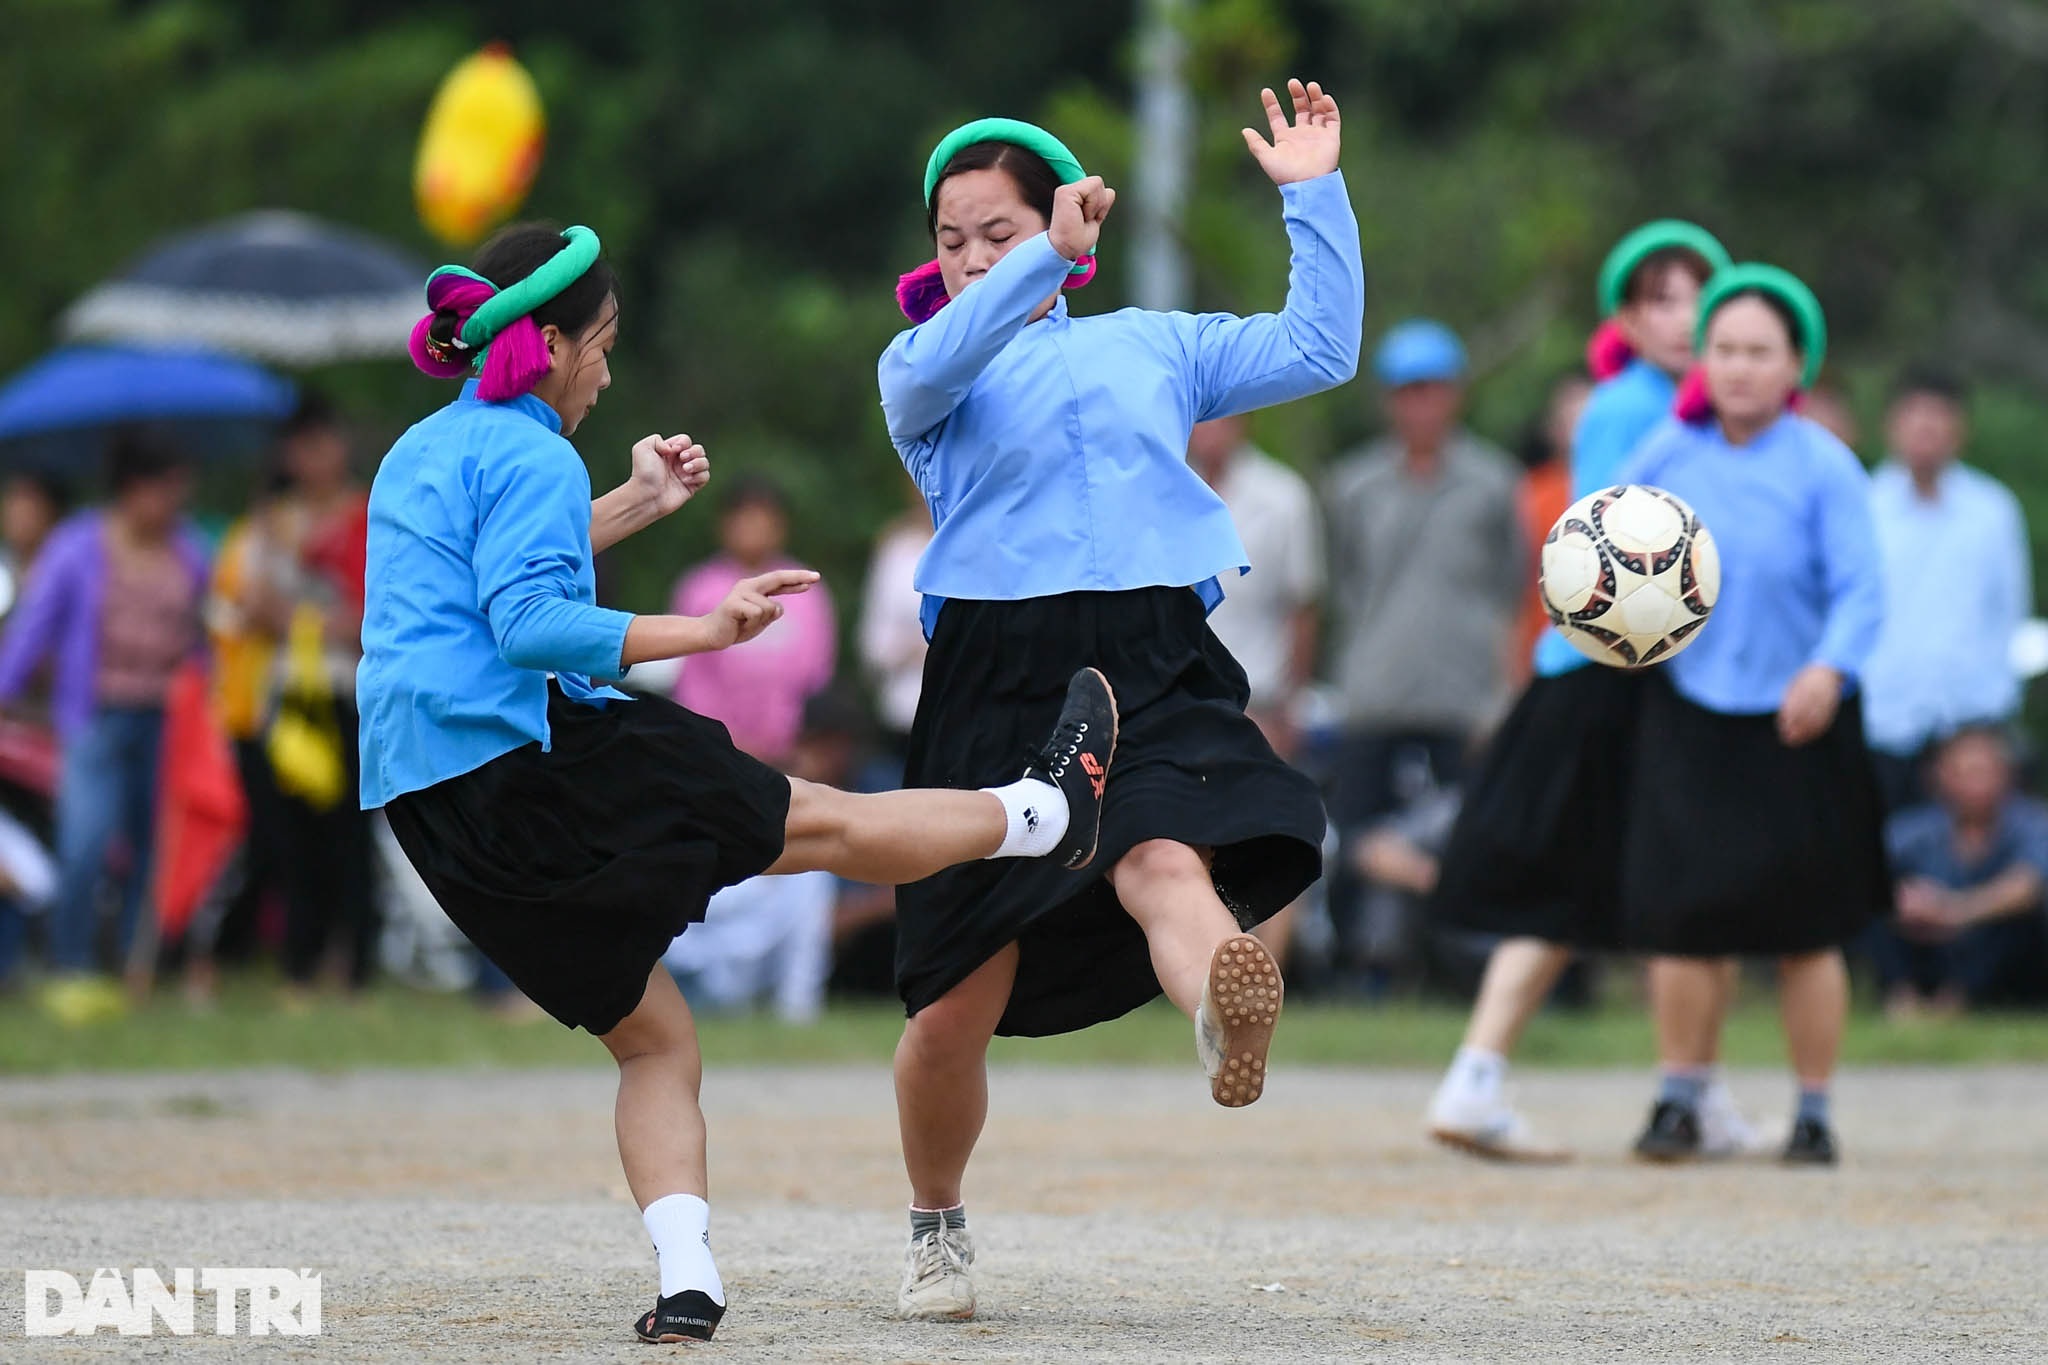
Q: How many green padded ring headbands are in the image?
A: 4